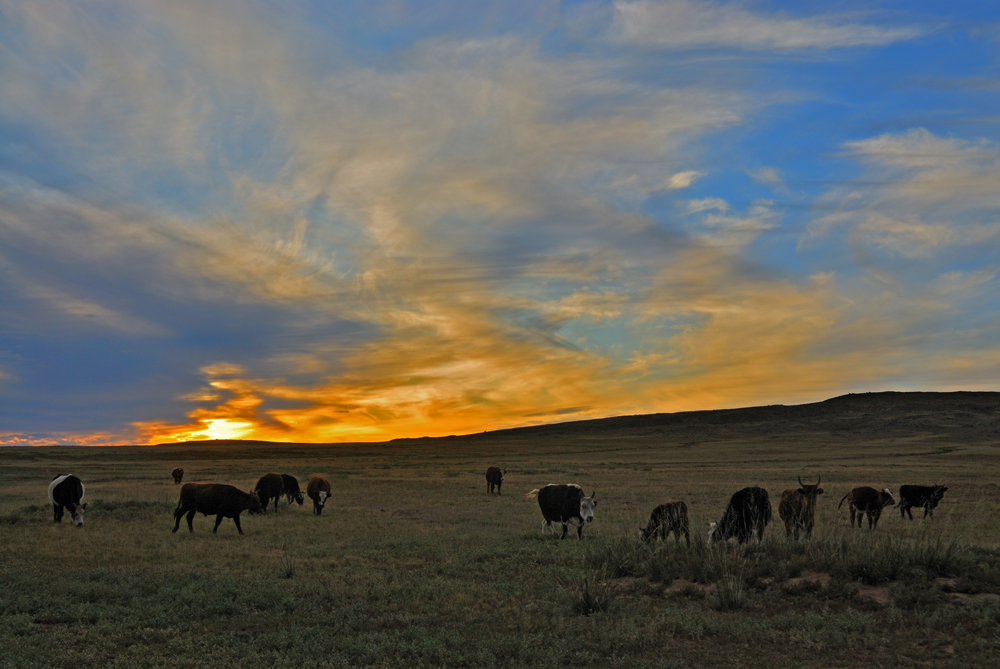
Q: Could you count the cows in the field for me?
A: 13